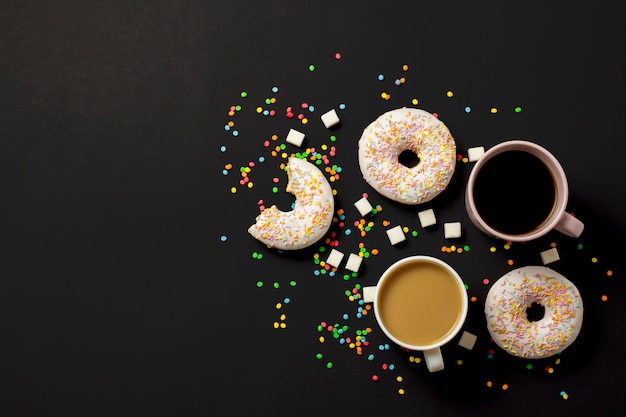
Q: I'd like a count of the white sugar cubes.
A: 12